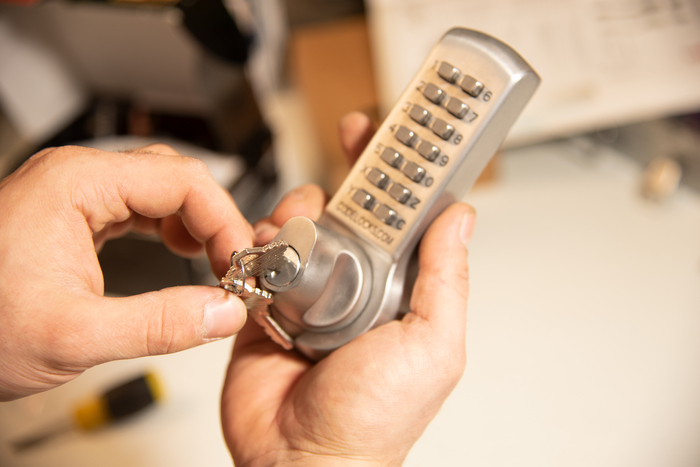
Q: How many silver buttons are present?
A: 14